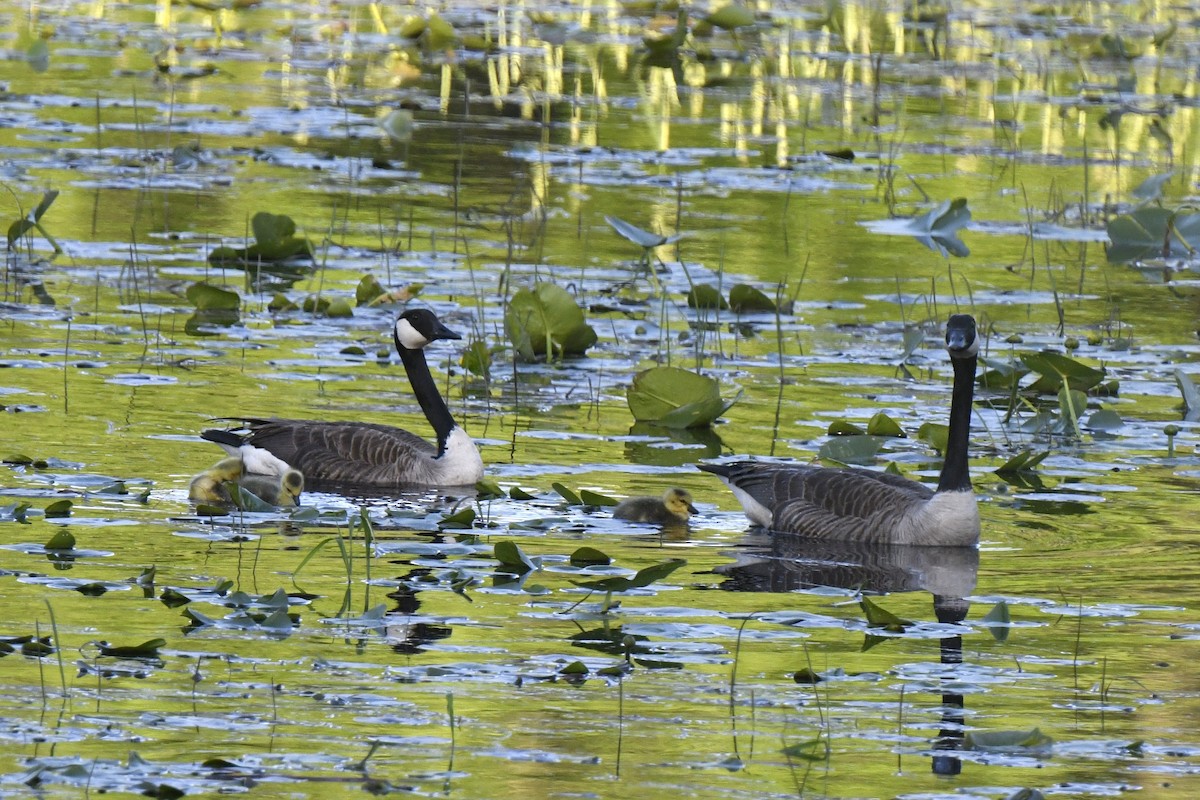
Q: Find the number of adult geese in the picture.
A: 2